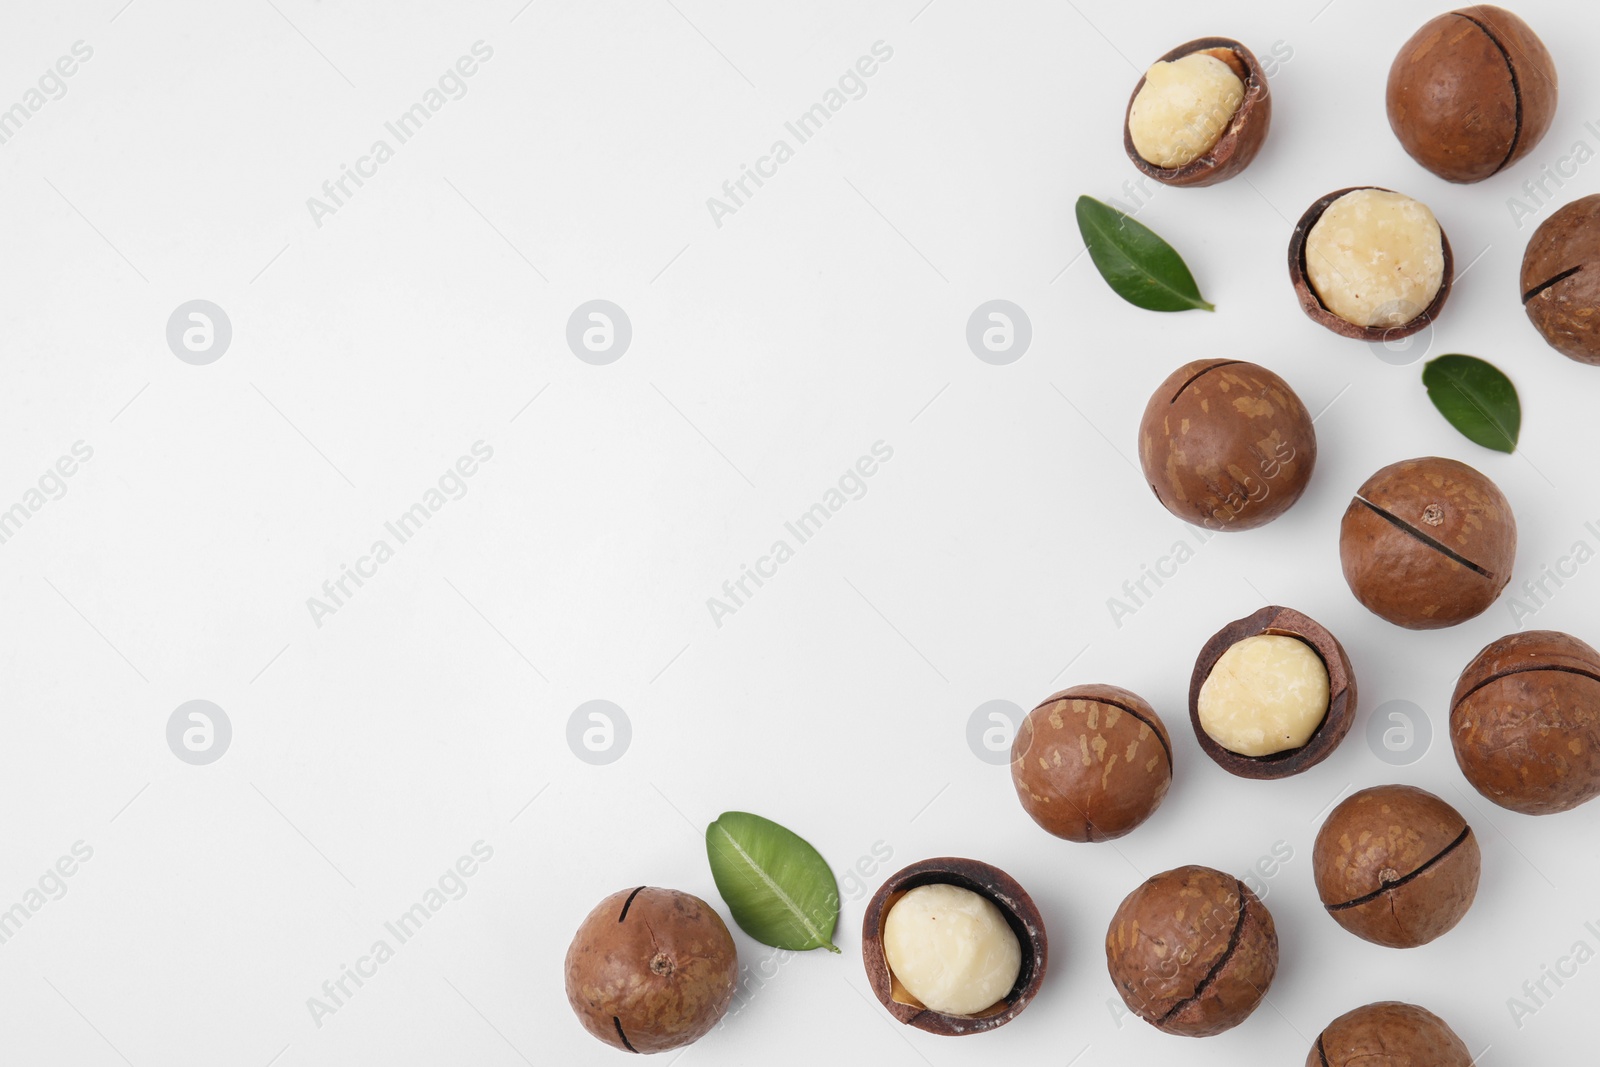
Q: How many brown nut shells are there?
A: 14